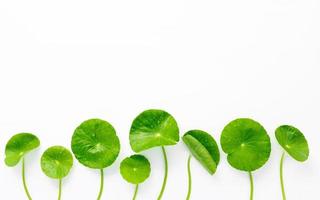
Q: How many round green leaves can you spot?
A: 8